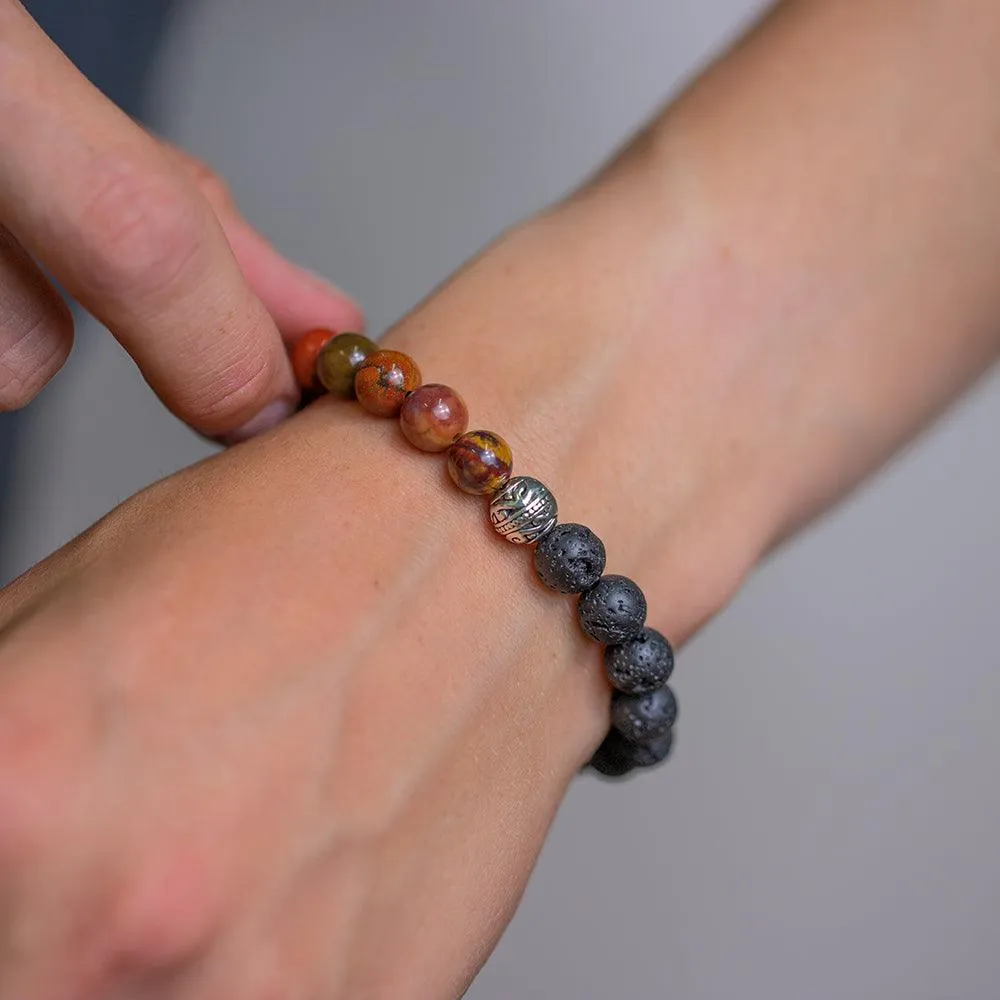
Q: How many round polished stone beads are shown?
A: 5